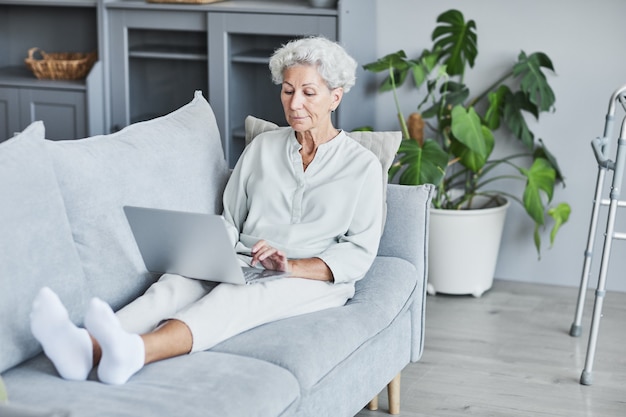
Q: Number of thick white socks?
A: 2